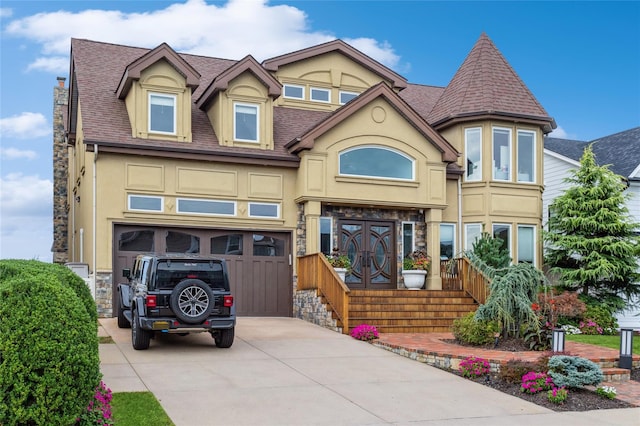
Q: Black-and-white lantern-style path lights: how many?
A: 2